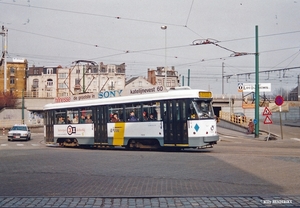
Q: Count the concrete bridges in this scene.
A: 1